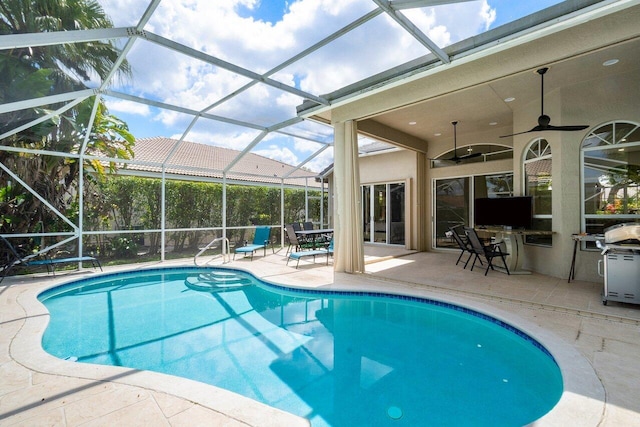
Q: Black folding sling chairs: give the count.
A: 2